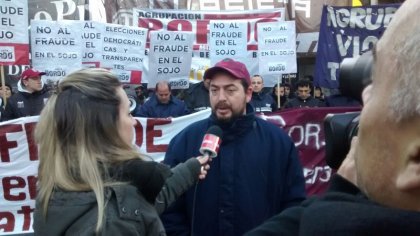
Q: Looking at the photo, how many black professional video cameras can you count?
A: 1